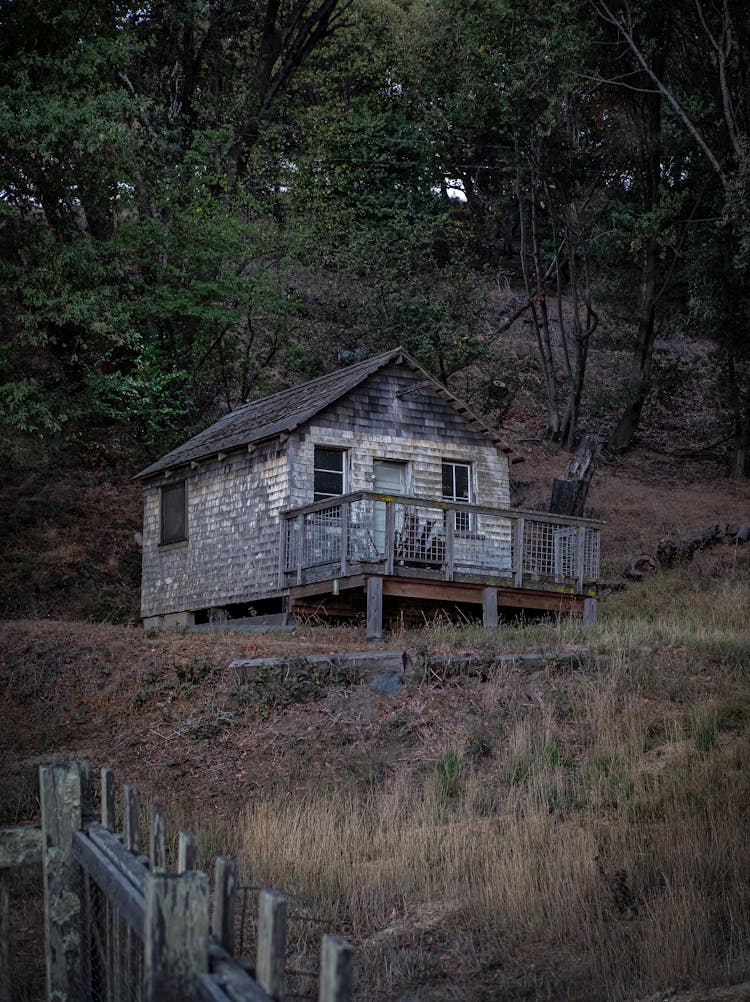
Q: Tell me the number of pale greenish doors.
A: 1